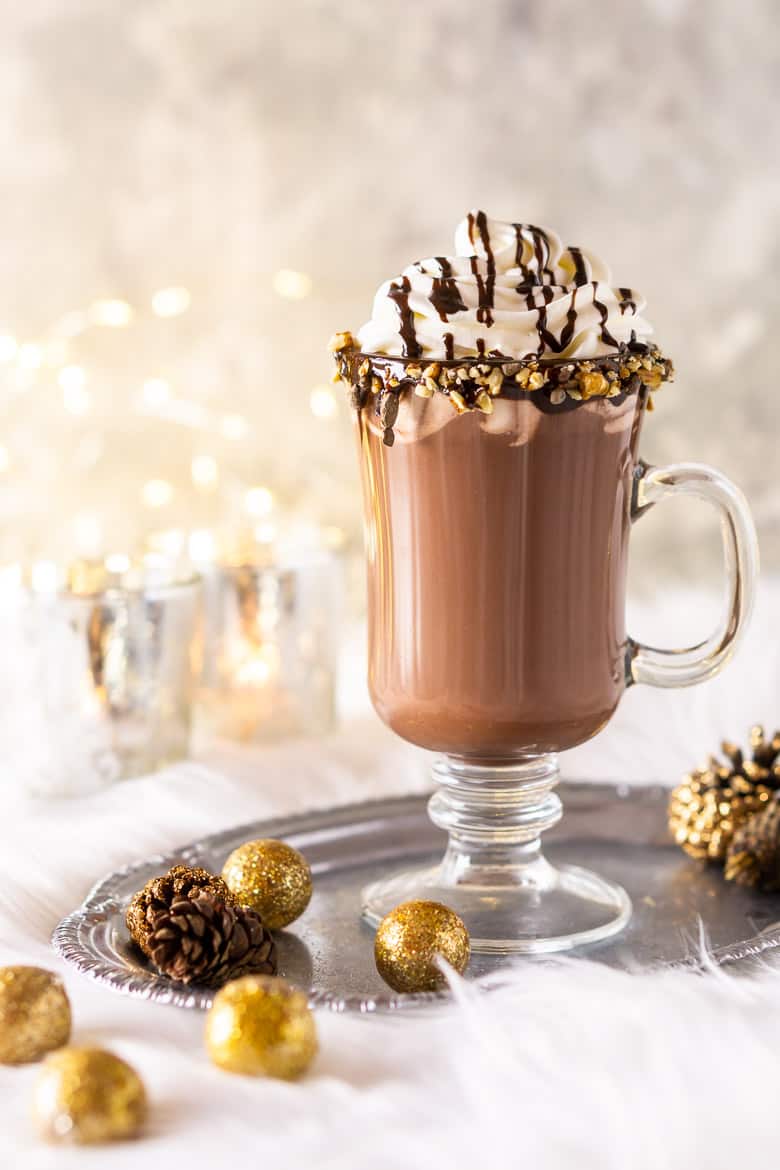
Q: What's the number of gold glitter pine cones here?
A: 2